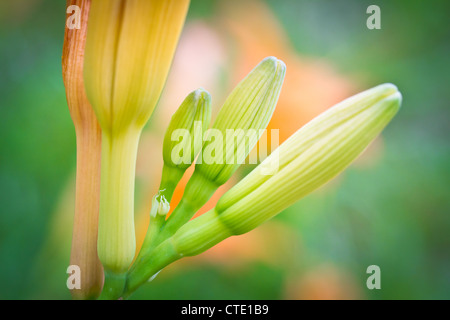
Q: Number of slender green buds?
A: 3